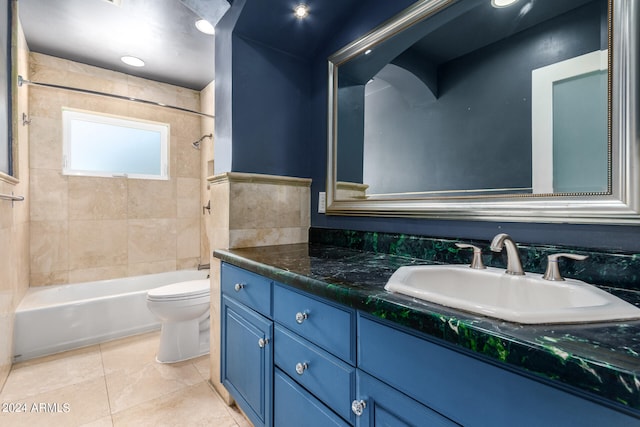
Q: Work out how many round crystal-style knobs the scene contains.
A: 5